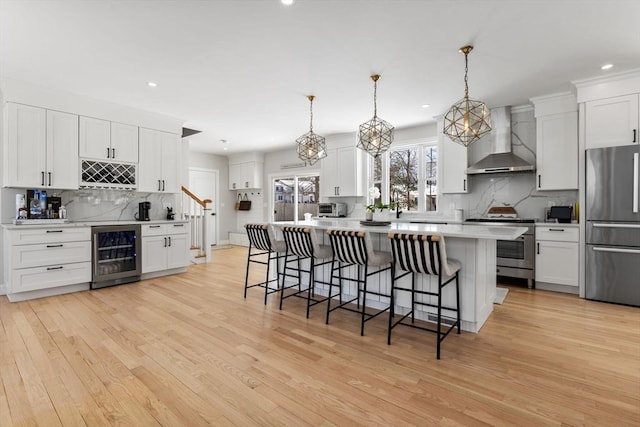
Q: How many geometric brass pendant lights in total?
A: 3